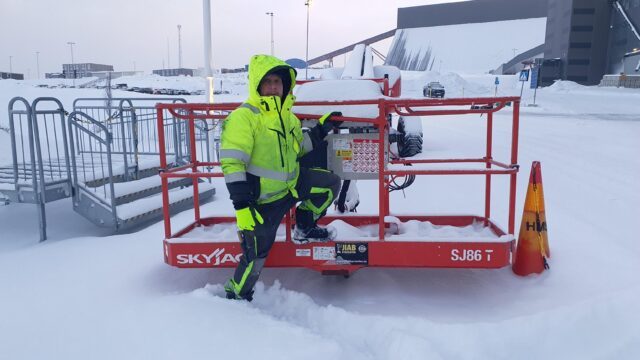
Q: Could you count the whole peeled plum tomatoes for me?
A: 0